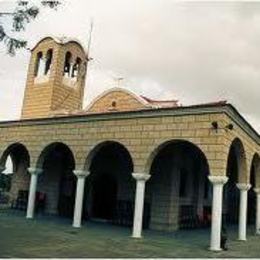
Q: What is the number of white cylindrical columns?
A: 6